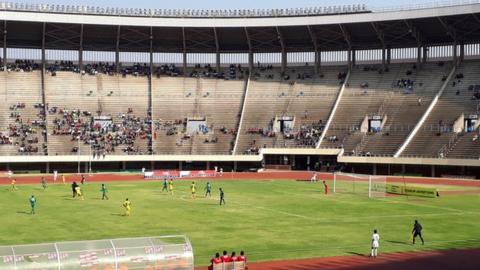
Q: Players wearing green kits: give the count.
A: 6